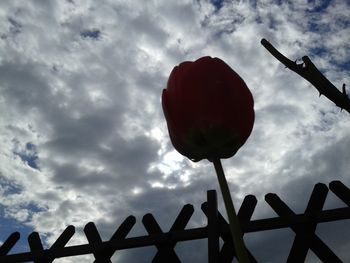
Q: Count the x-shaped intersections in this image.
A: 5